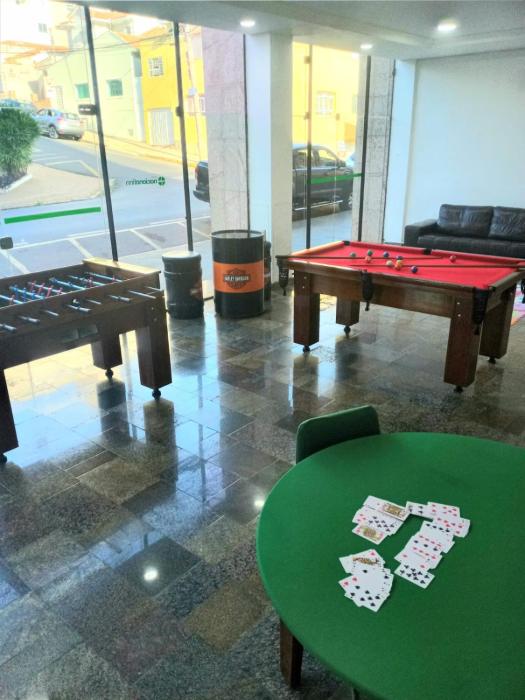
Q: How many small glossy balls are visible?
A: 10